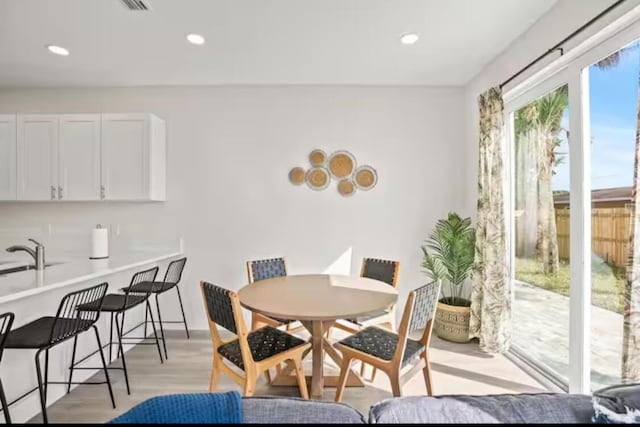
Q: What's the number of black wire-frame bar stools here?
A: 4